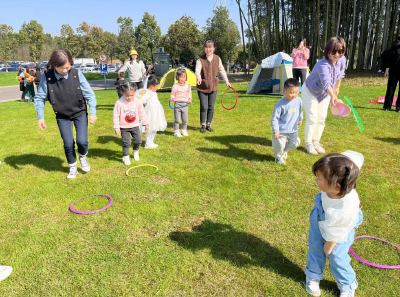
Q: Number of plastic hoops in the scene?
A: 6